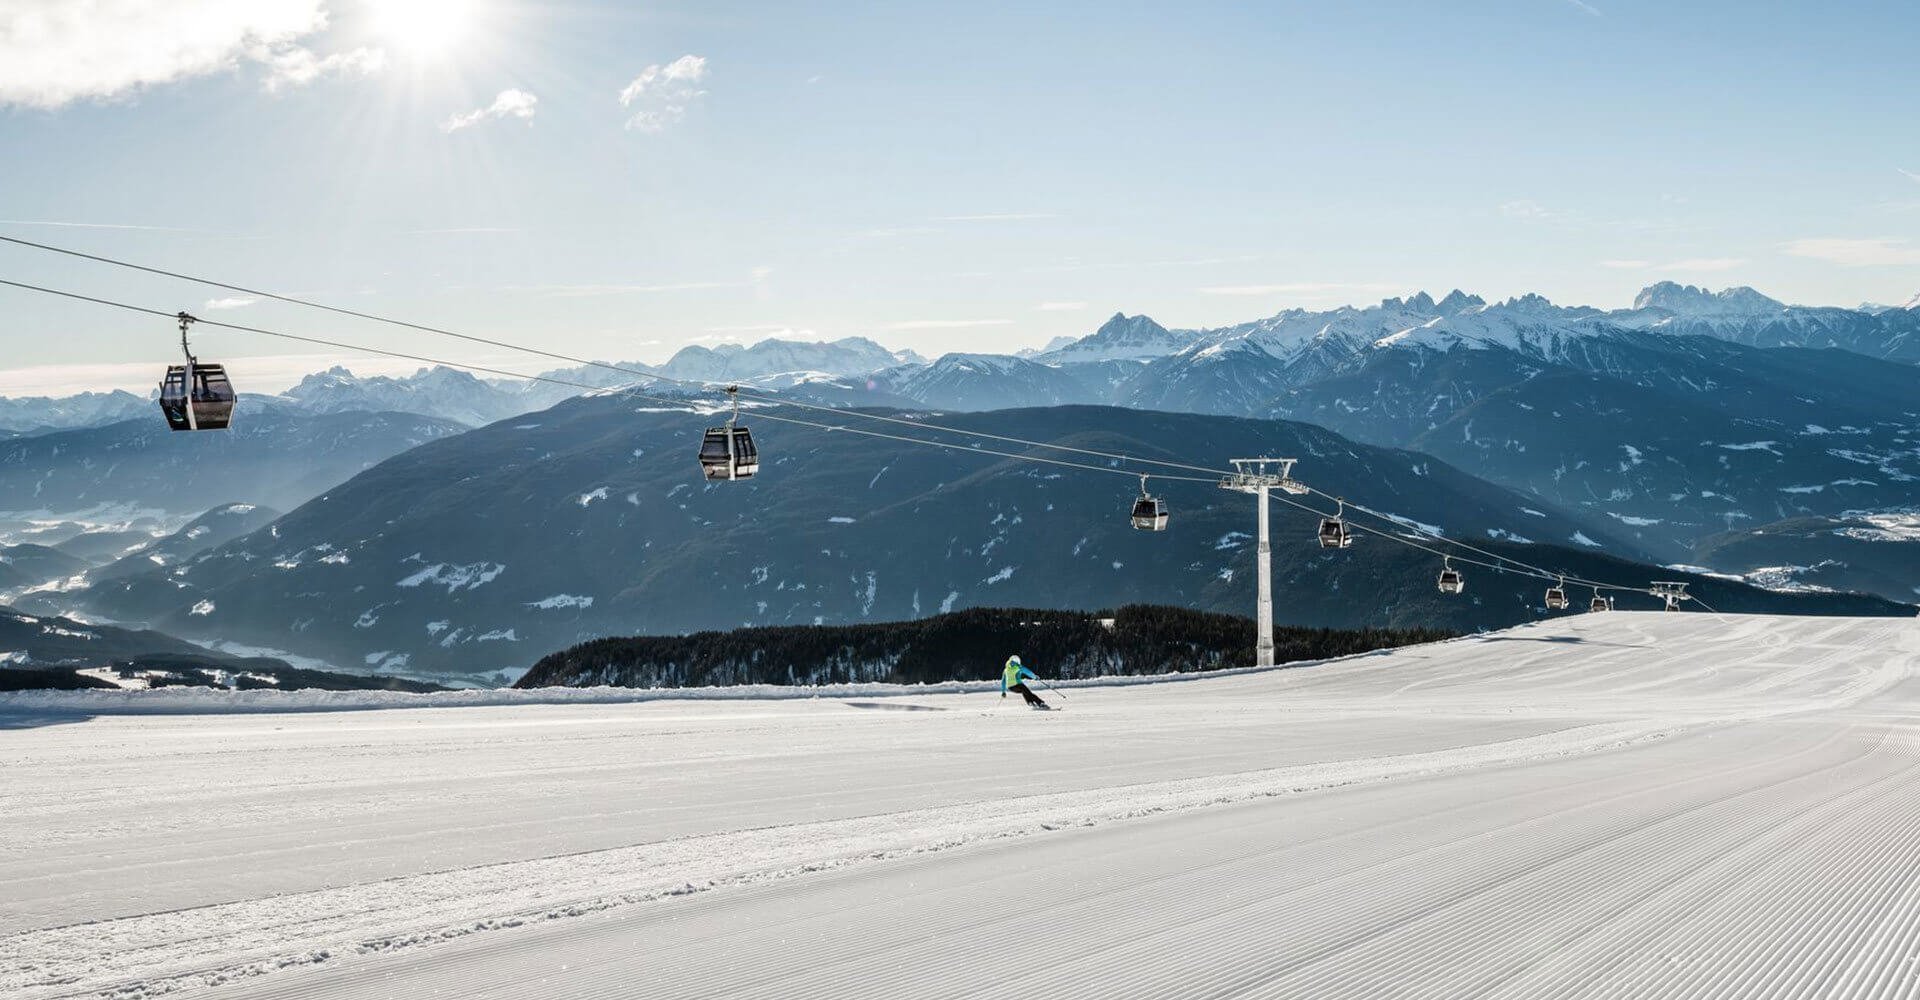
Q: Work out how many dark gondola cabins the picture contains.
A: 7